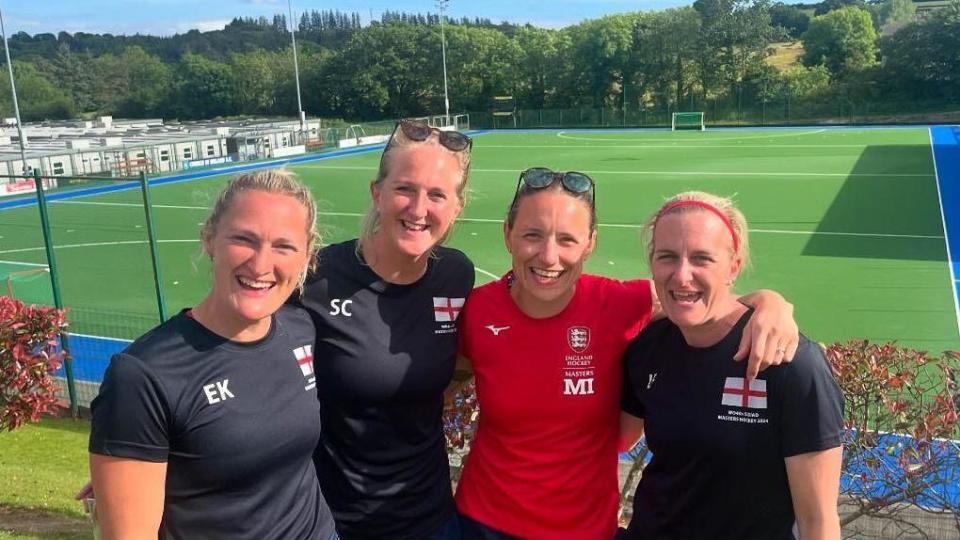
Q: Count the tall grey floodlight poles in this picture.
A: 3